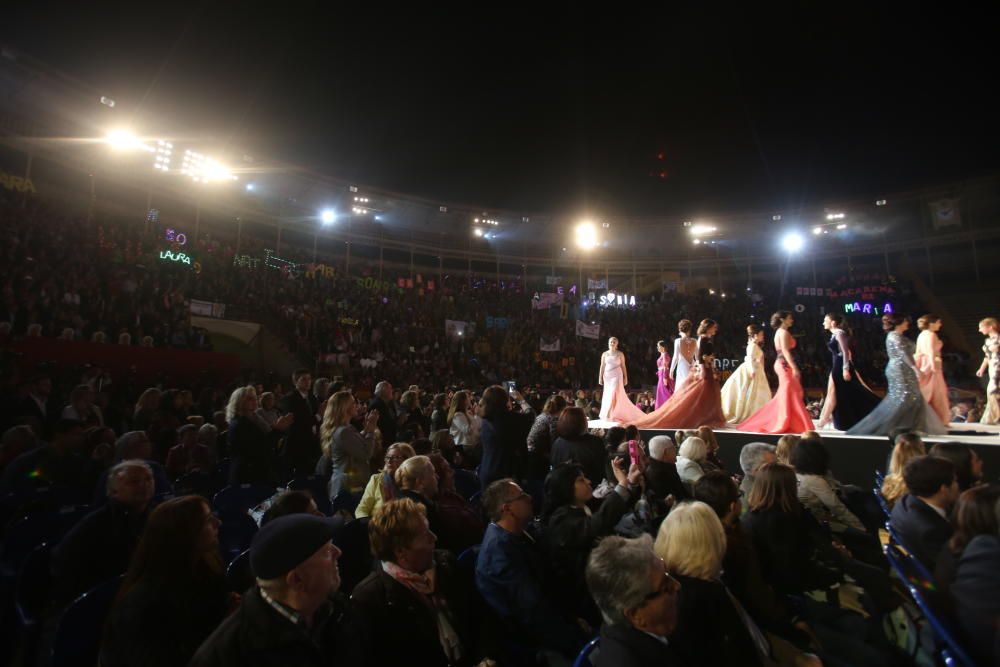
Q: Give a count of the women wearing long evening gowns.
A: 10